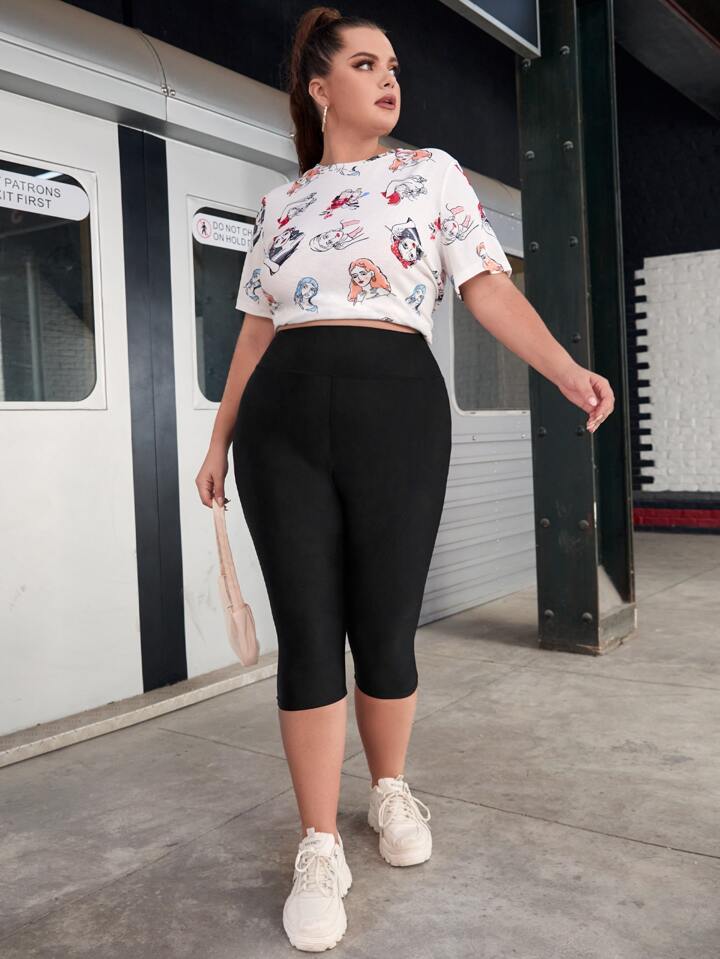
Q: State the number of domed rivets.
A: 13